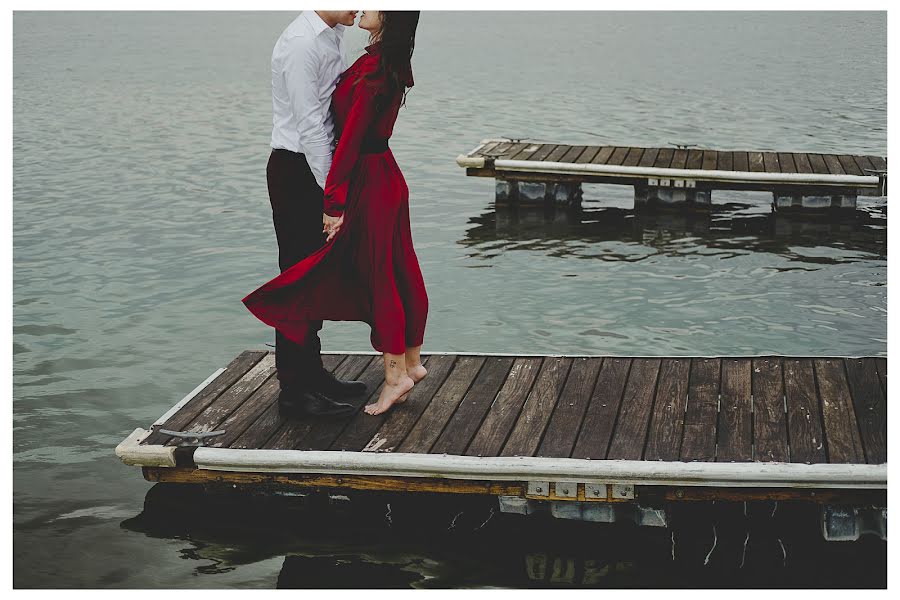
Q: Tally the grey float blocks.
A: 5